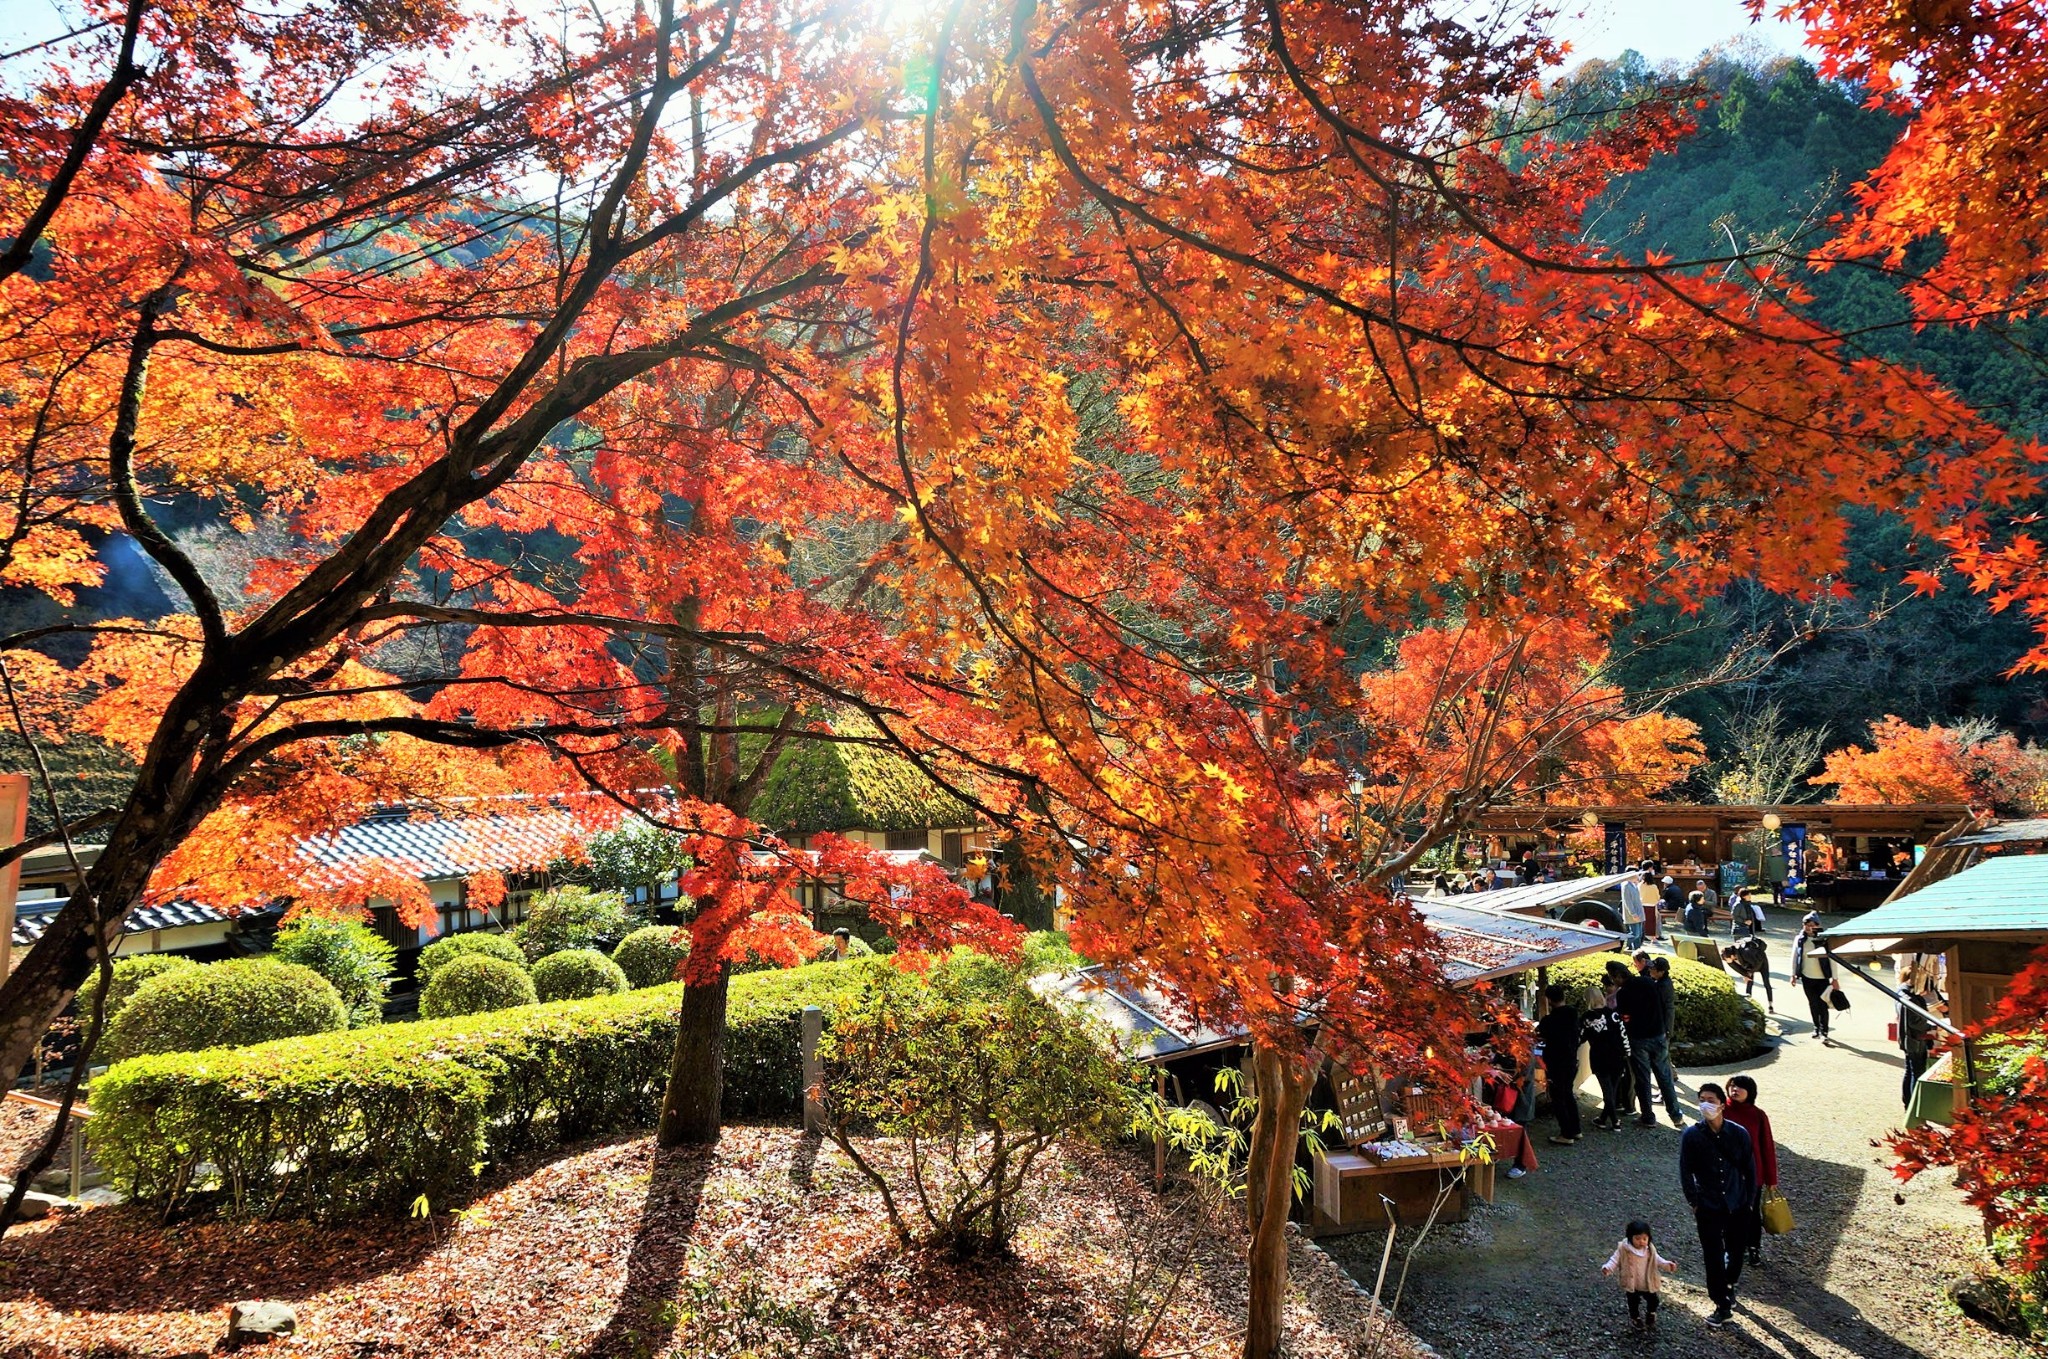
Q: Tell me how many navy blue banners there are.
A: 2